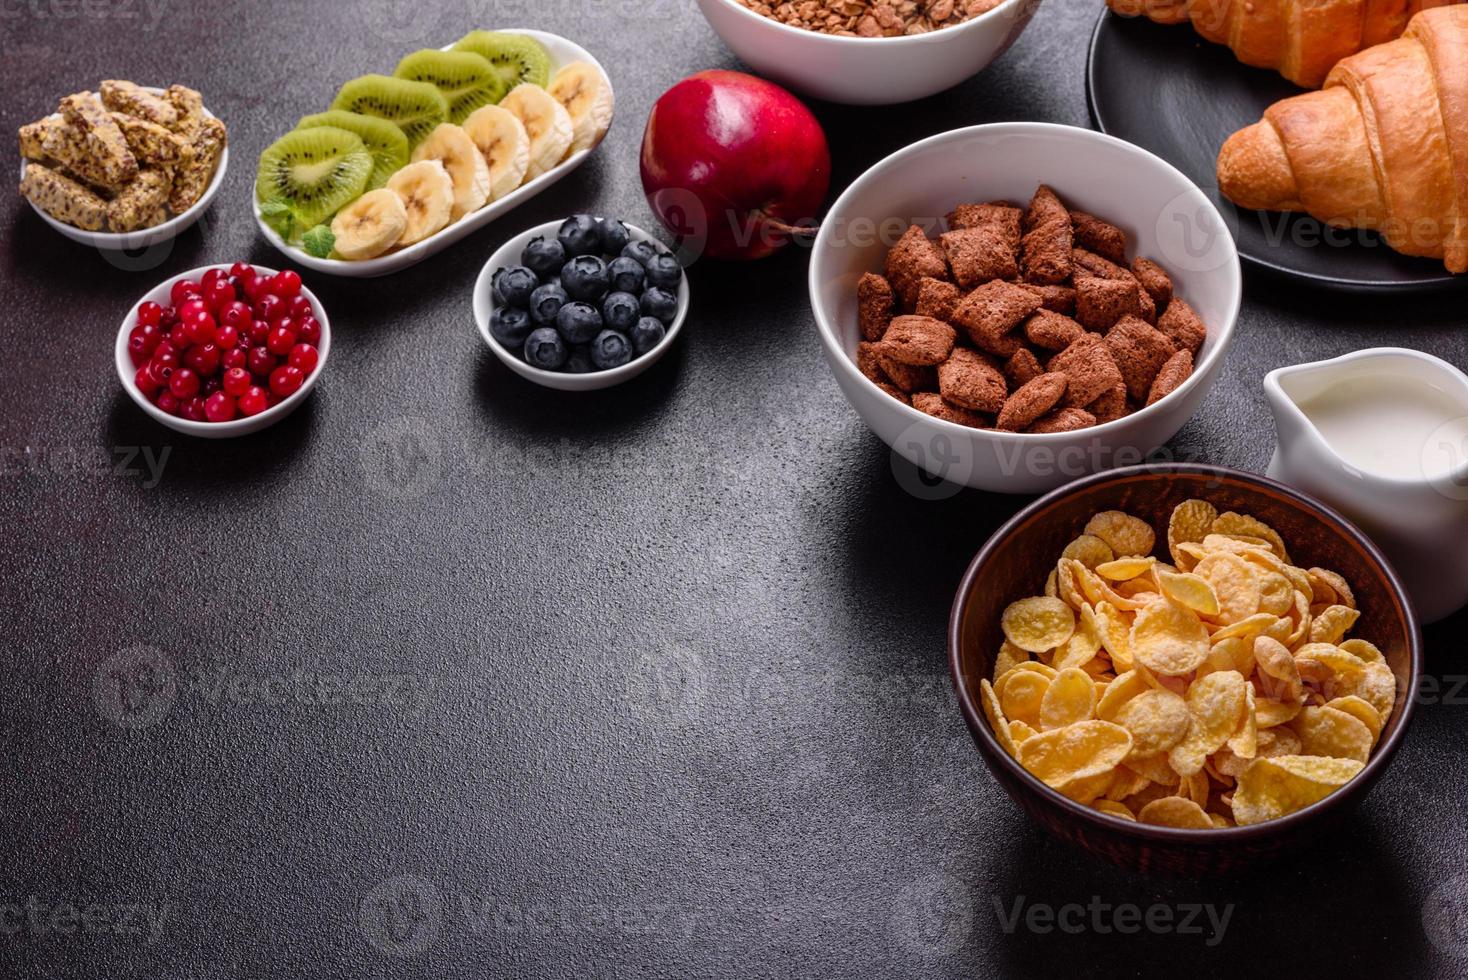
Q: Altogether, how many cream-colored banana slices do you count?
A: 6